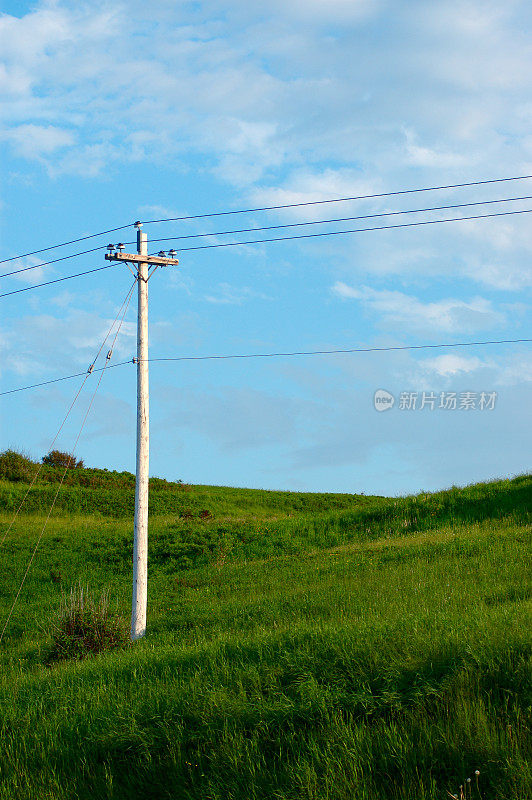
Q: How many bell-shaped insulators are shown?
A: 5